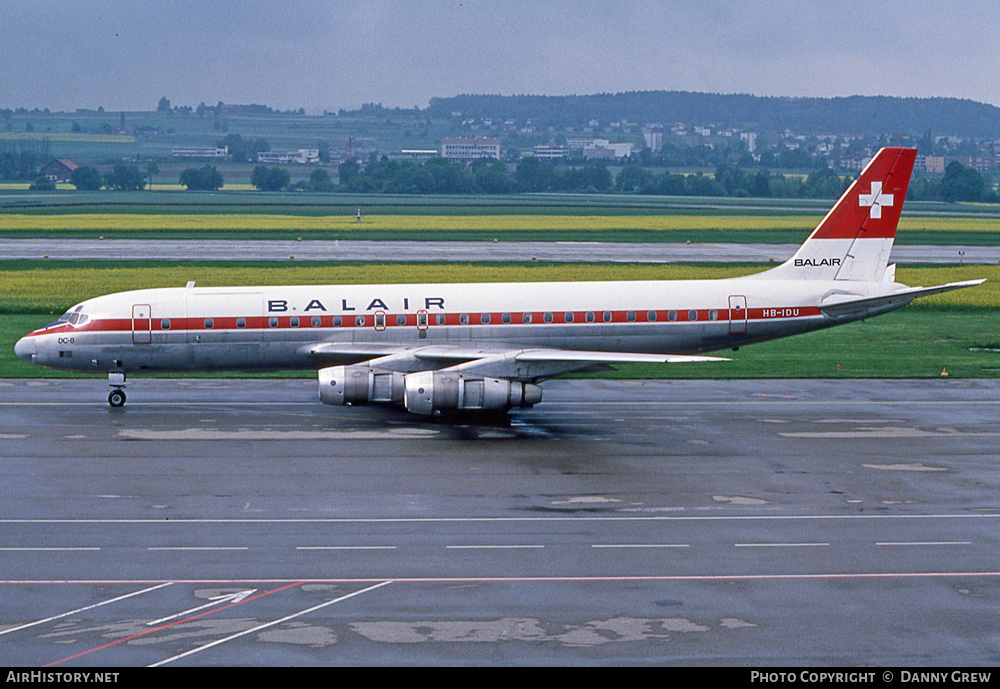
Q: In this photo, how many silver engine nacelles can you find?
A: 2